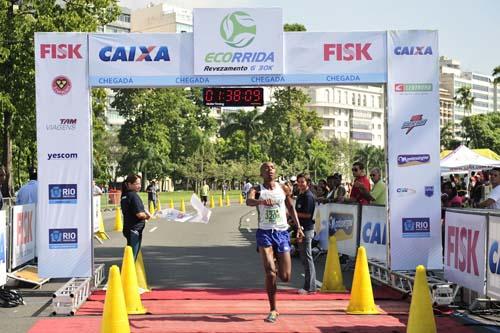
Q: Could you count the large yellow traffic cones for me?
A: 6